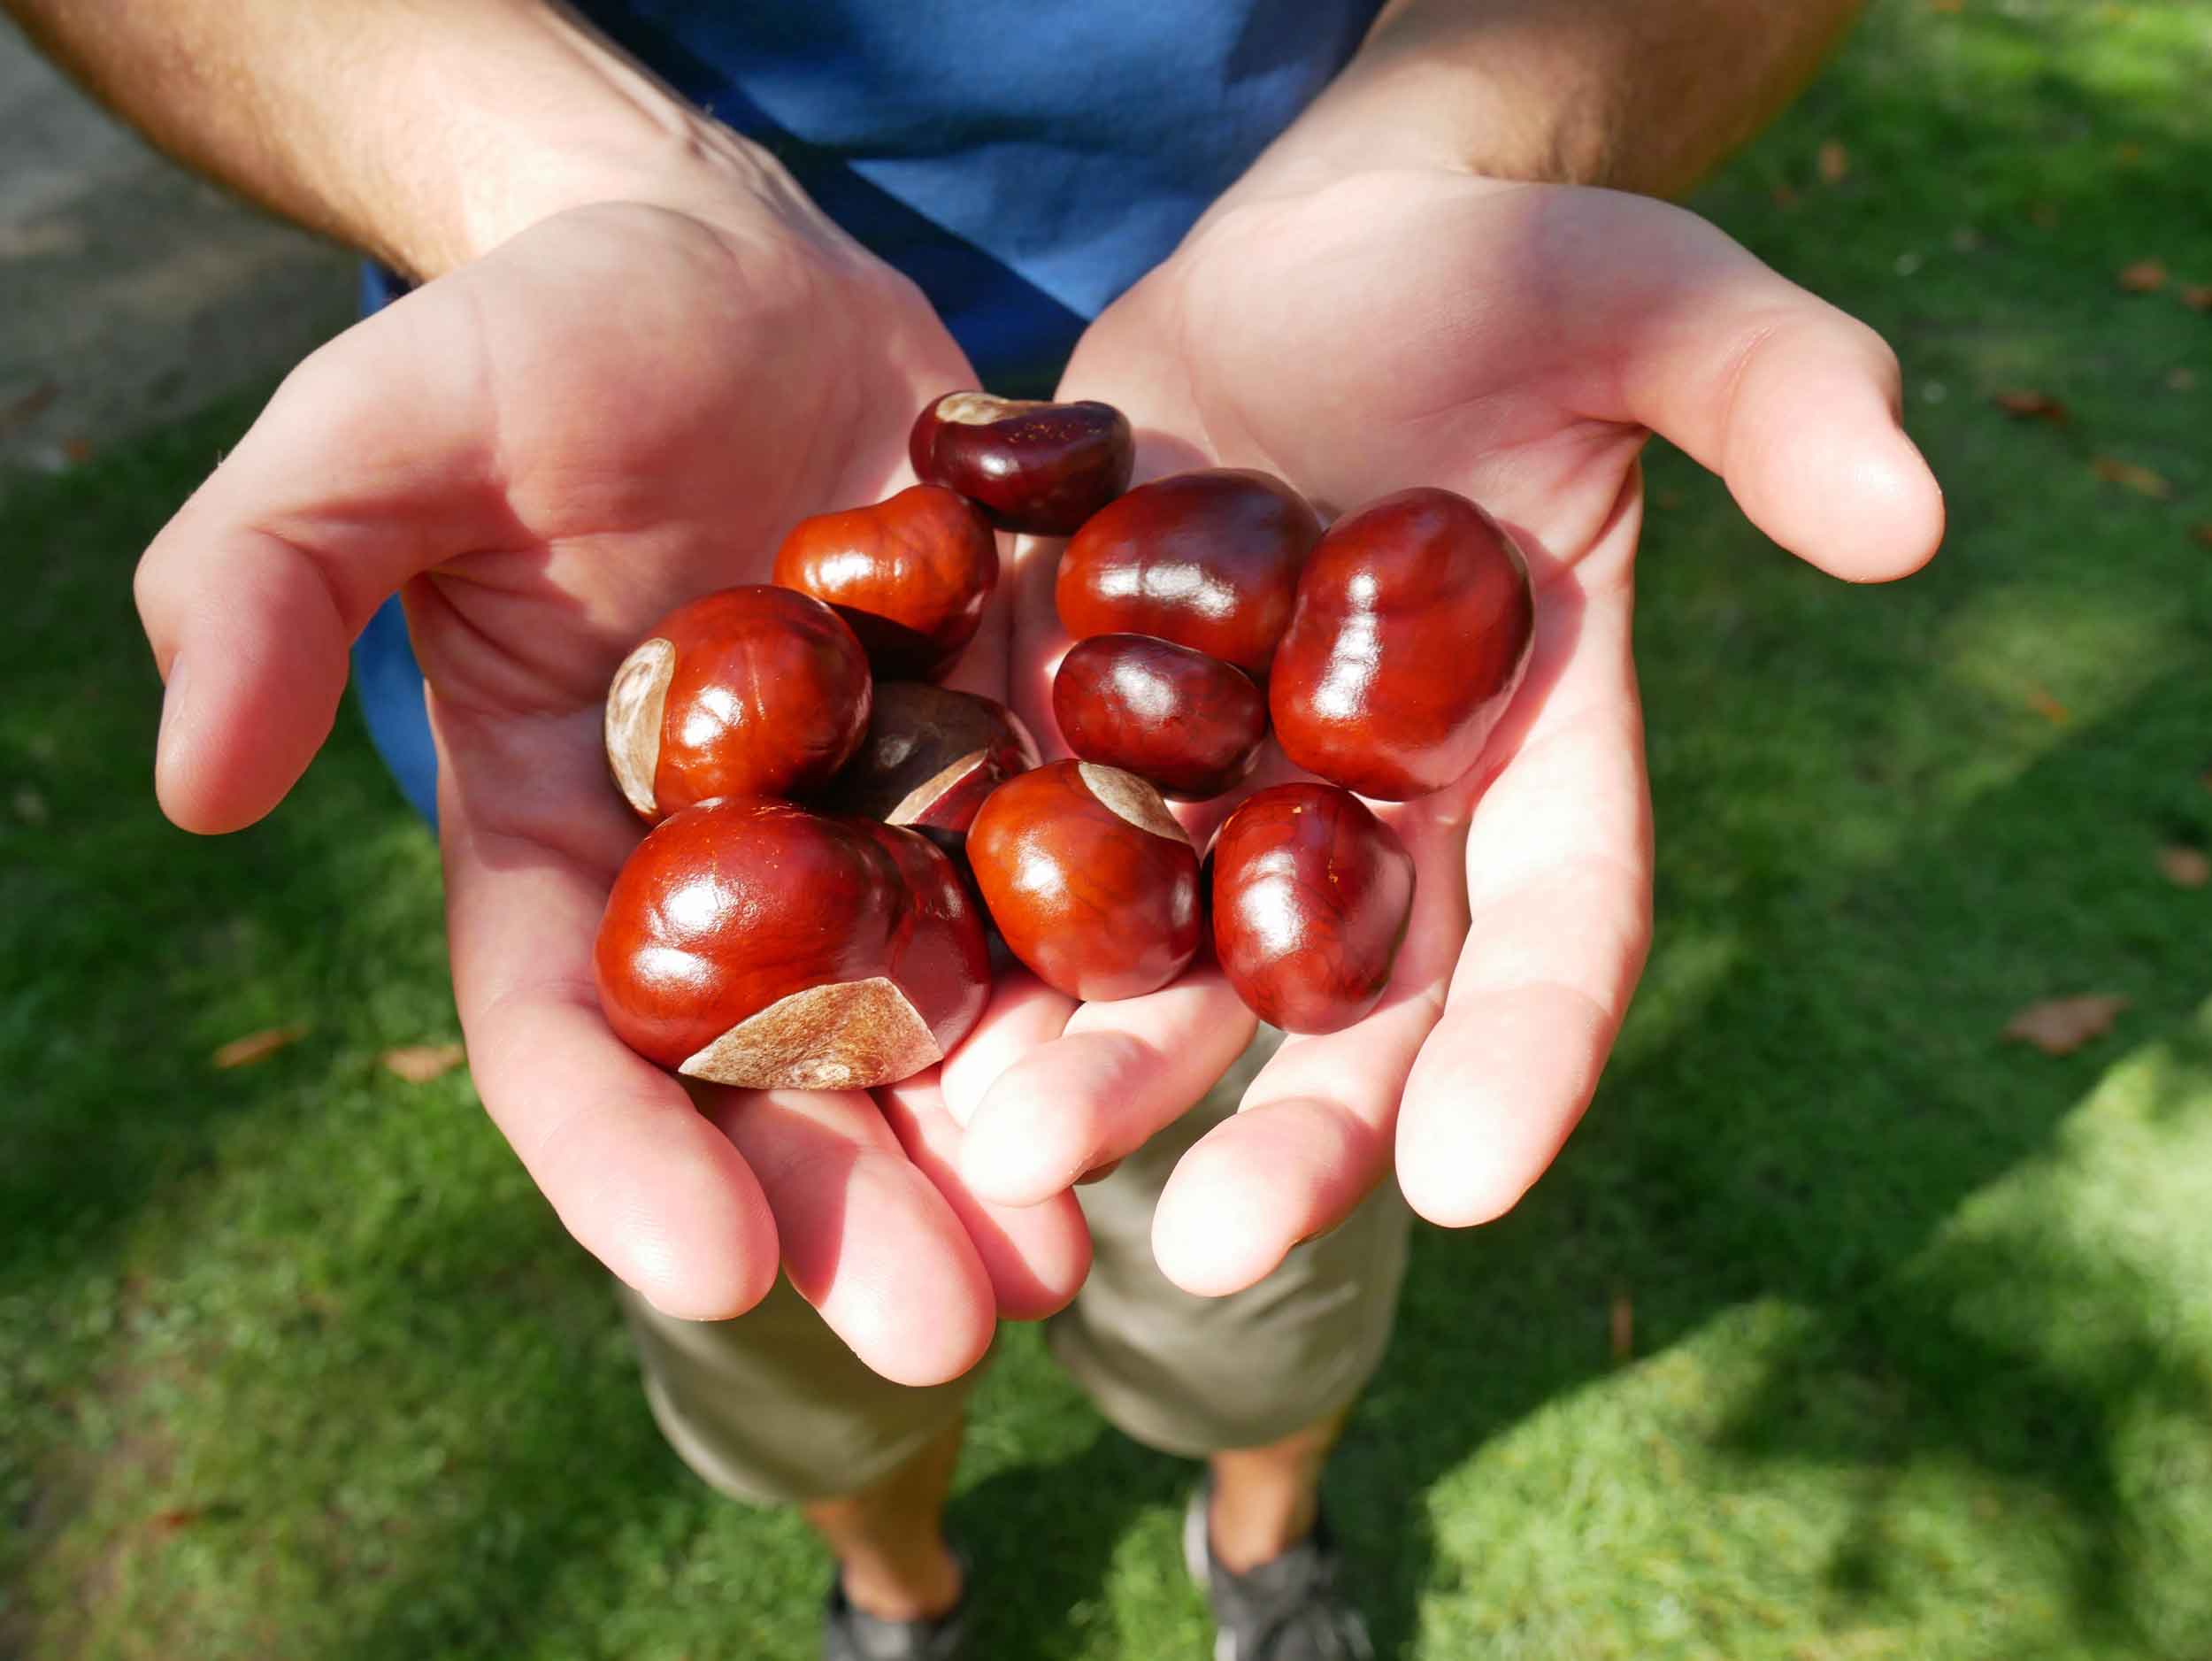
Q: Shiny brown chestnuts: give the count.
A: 10